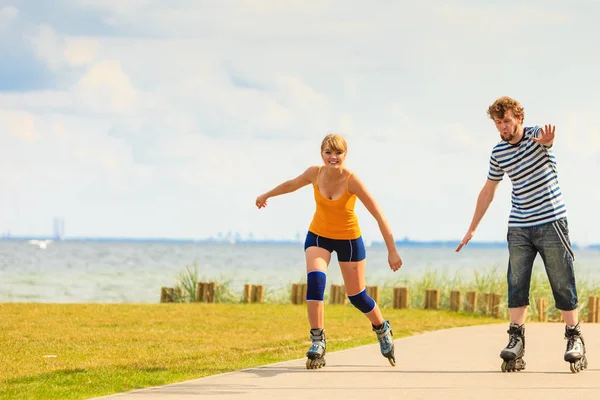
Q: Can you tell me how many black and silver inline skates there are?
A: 2